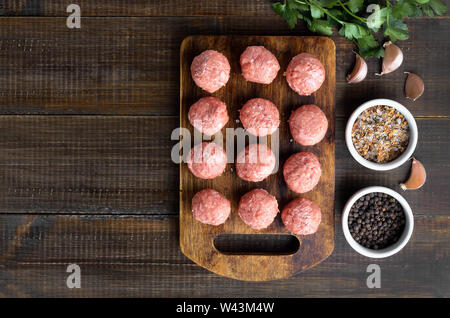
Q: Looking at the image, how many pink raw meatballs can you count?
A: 12